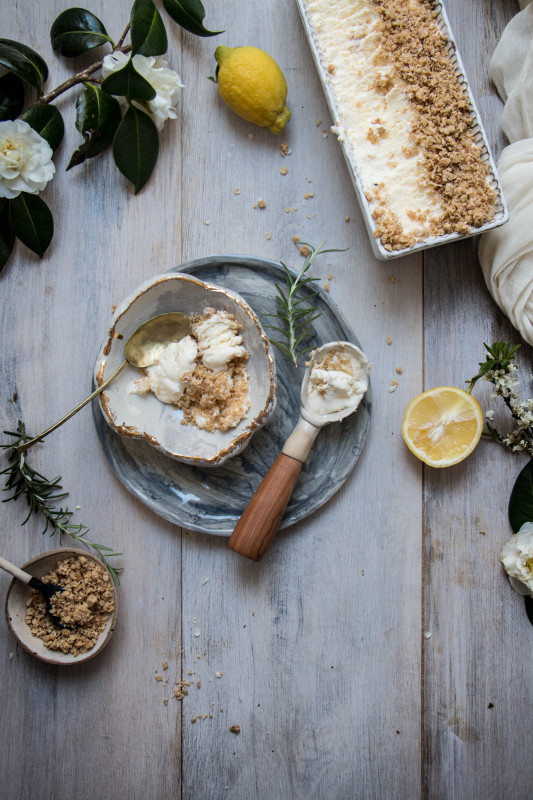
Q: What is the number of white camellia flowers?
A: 3